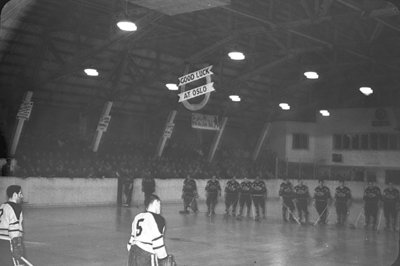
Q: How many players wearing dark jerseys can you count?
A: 11